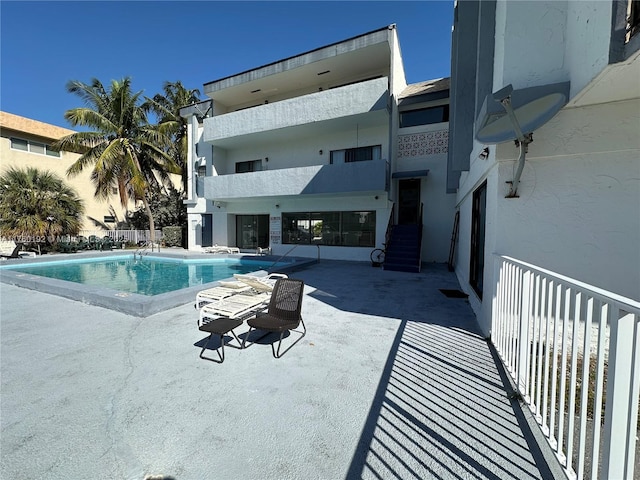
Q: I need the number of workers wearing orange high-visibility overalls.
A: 0